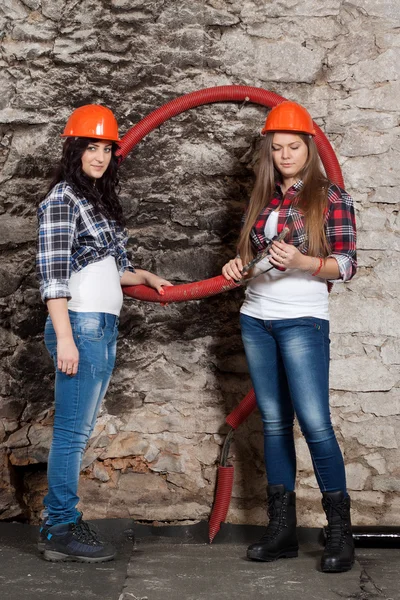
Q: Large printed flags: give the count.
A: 0